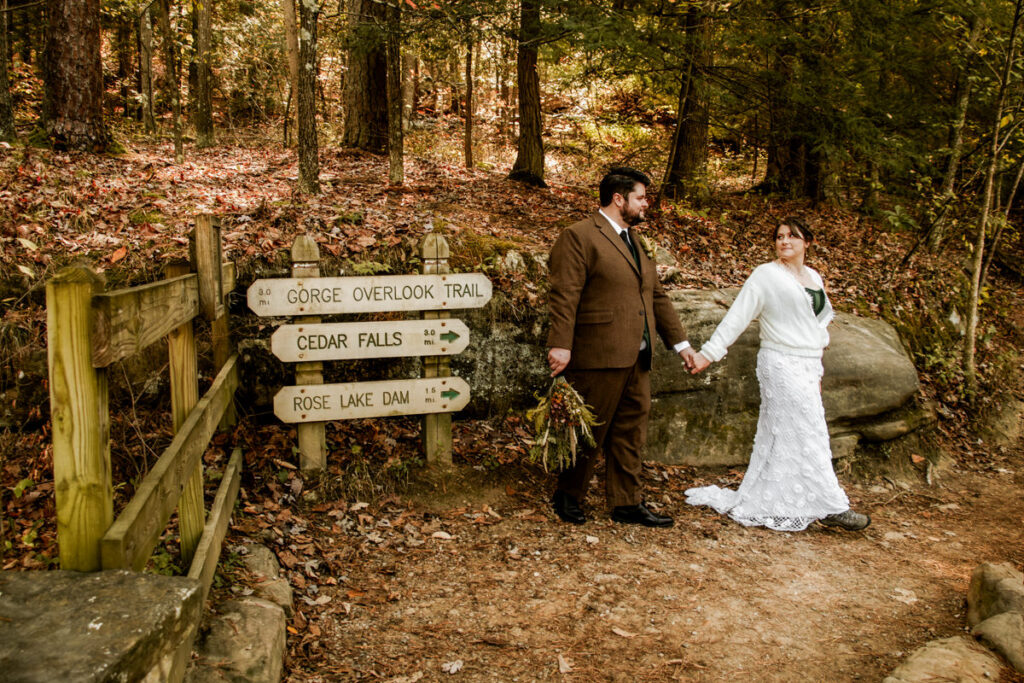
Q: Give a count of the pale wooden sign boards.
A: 3